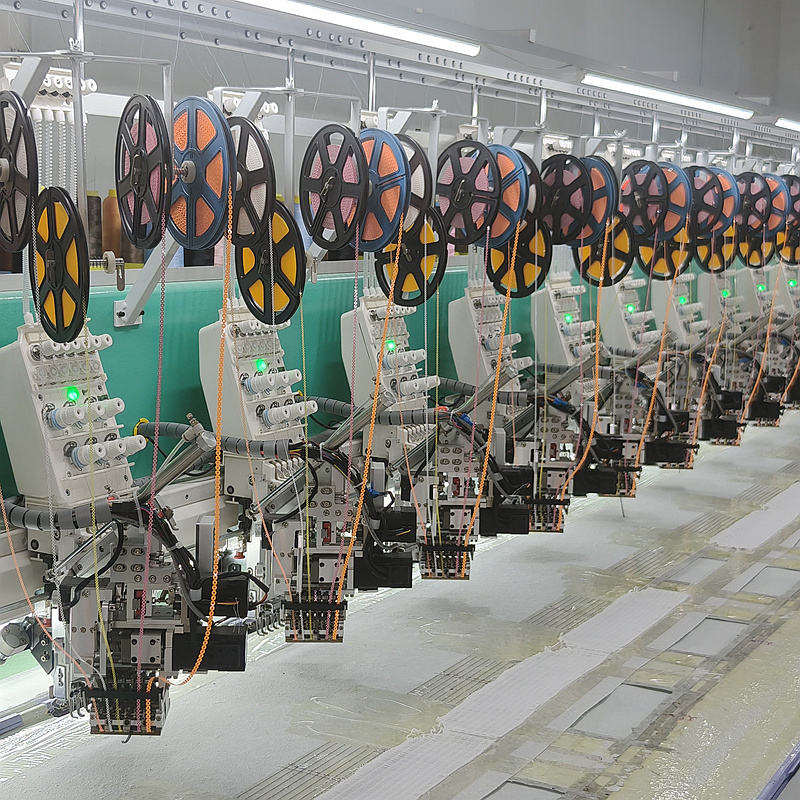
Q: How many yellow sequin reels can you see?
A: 9